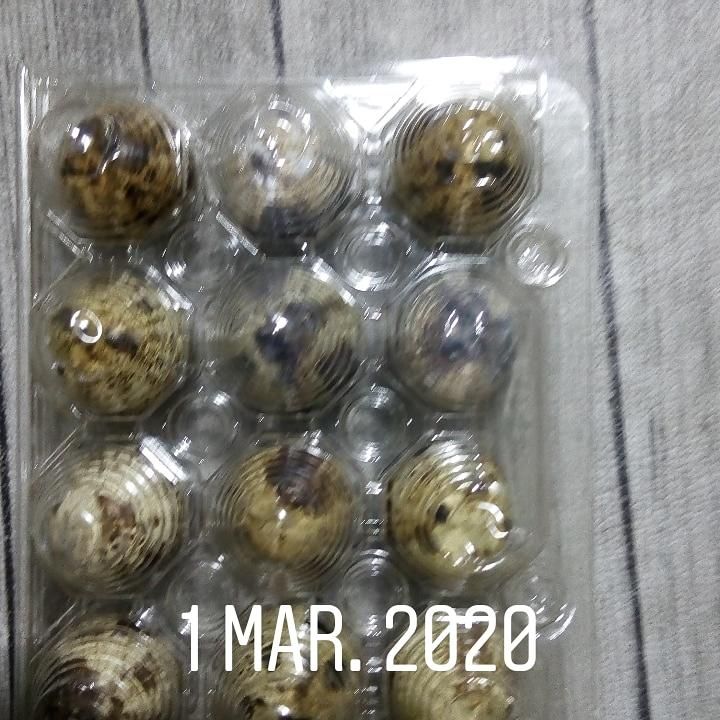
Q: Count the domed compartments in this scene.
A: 12